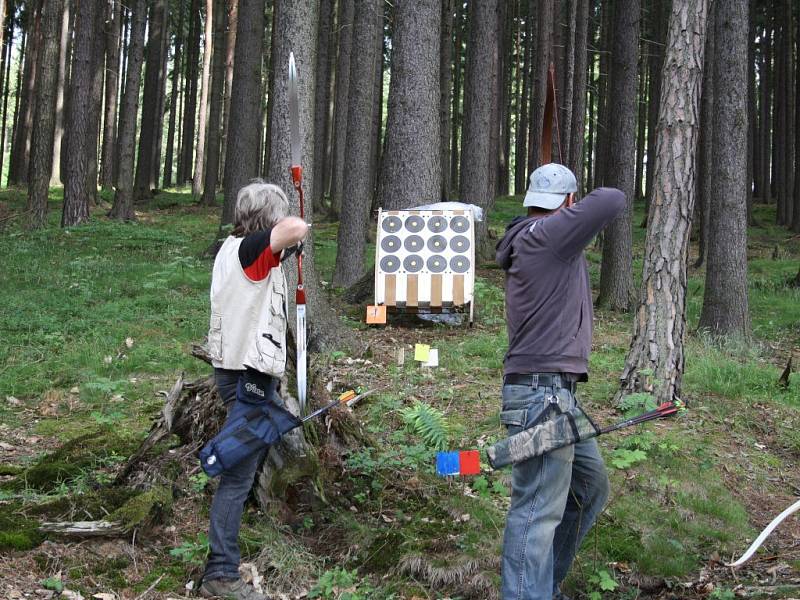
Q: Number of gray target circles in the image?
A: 12